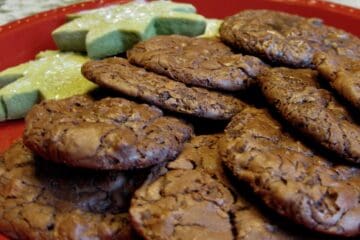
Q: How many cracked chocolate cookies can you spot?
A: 9